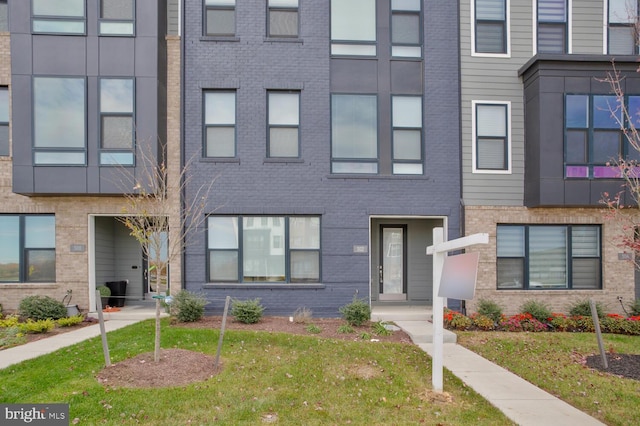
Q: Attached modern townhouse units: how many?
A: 3